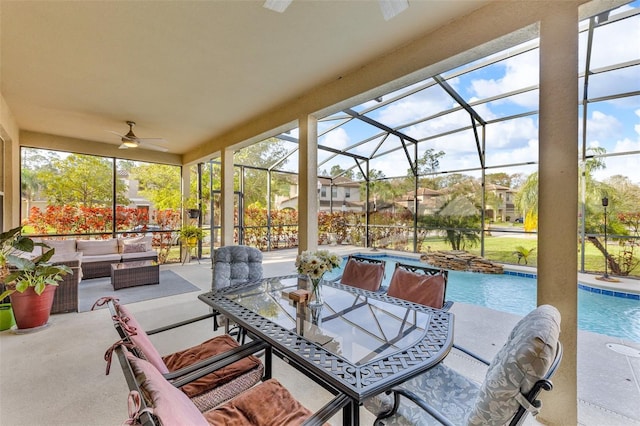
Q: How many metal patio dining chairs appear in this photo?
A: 6